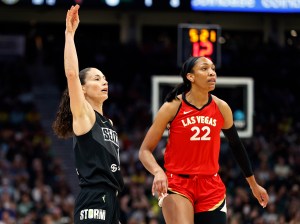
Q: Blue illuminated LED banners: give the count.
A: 1